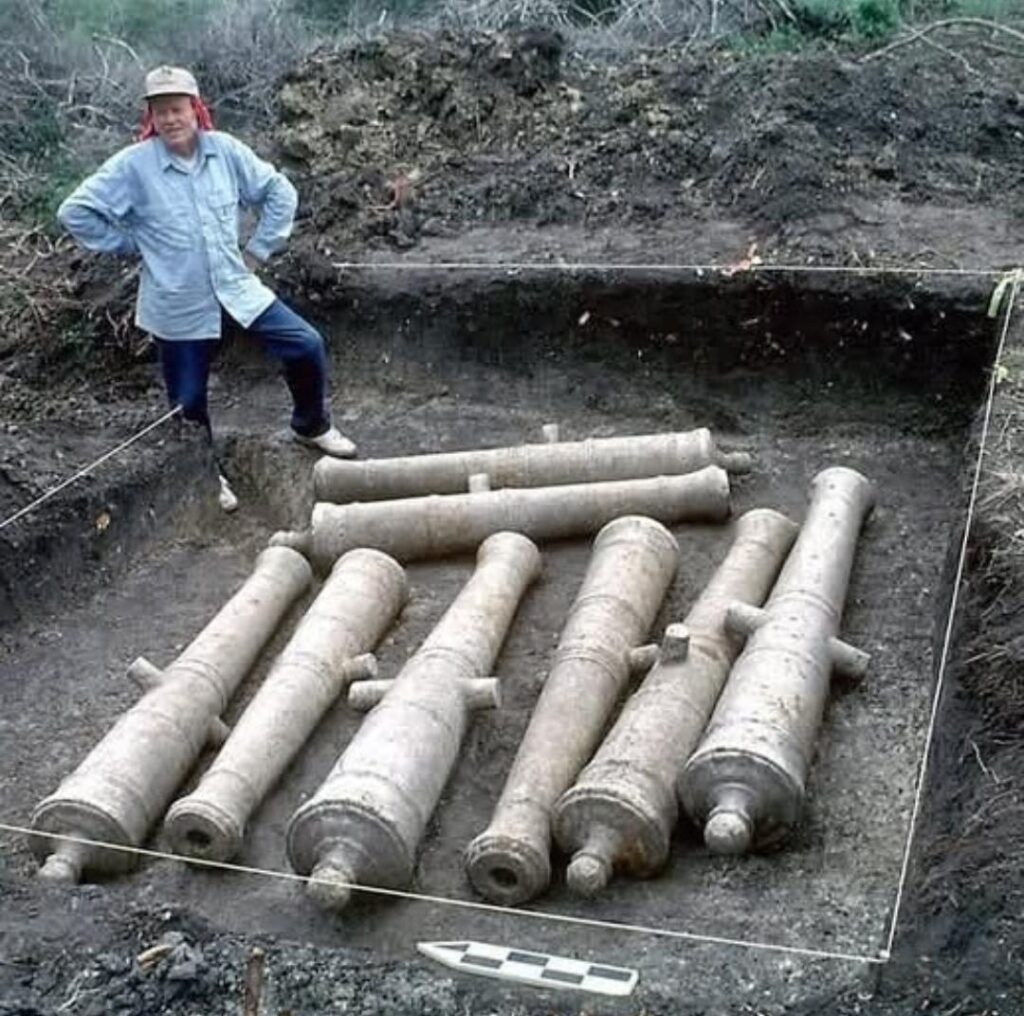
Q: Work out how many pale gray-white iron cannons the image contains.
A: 8